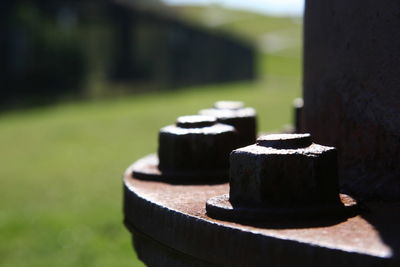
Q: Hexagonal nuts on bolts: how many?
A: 3